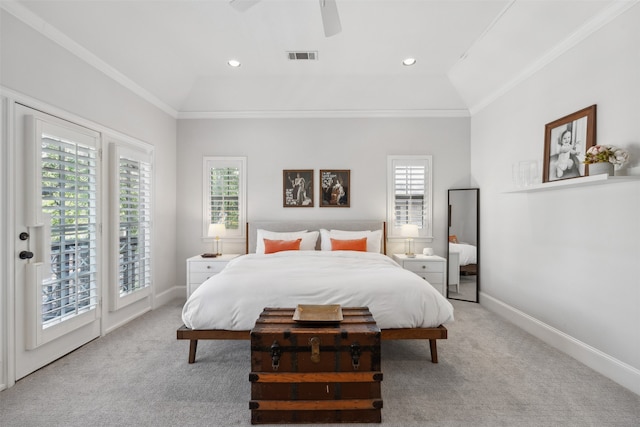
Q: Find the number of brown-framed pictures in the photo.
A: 3